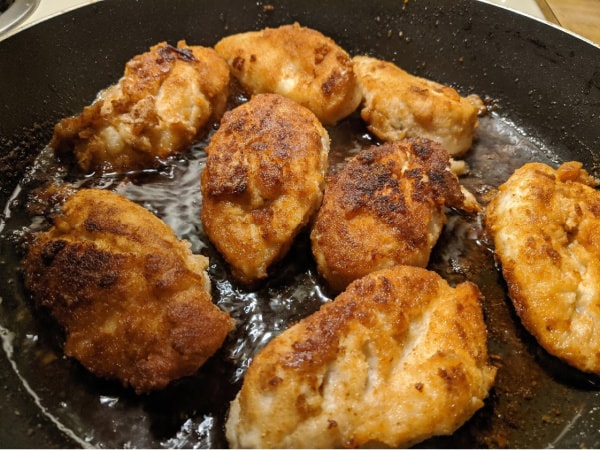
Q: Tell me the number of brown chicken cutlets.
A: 8